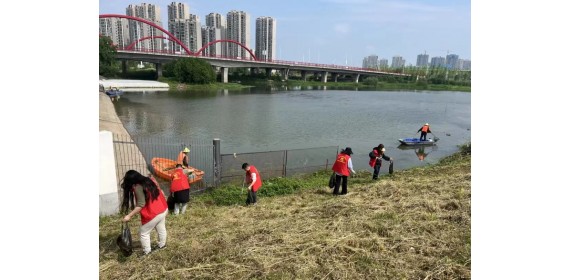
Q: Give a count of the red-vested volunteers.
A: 5